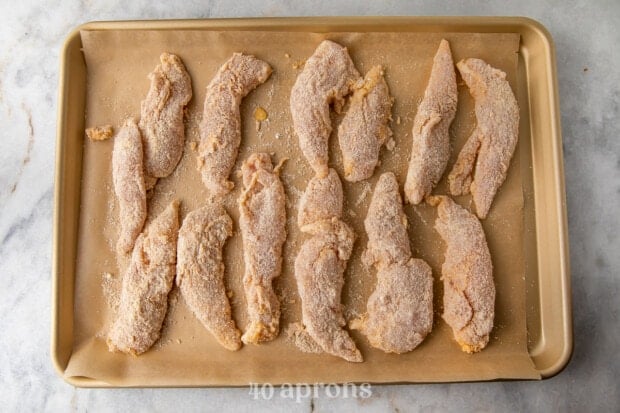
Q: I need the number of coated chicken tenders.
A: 13